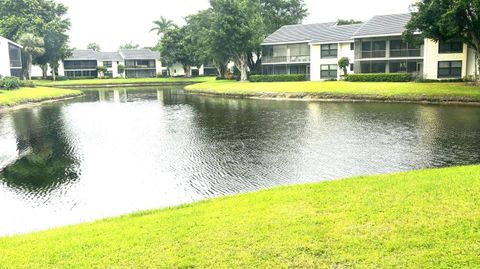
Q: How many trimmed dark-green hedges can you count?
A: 2